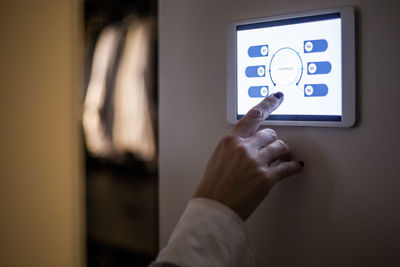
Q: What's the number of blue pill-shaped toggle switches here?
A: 6